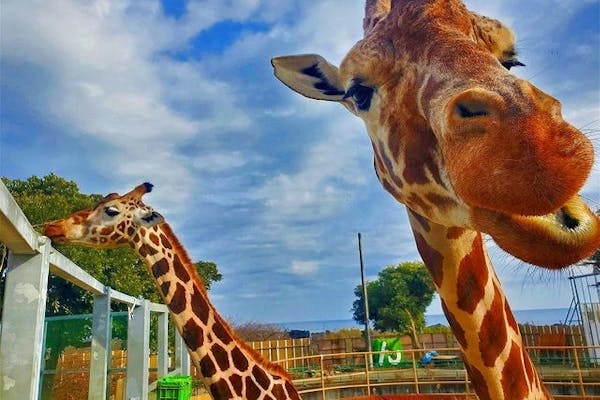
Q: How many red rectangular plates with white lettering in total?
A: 0